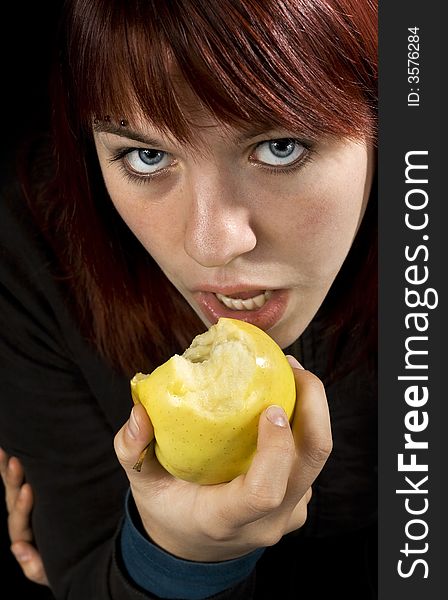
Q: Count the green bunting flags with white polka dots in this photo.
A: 0